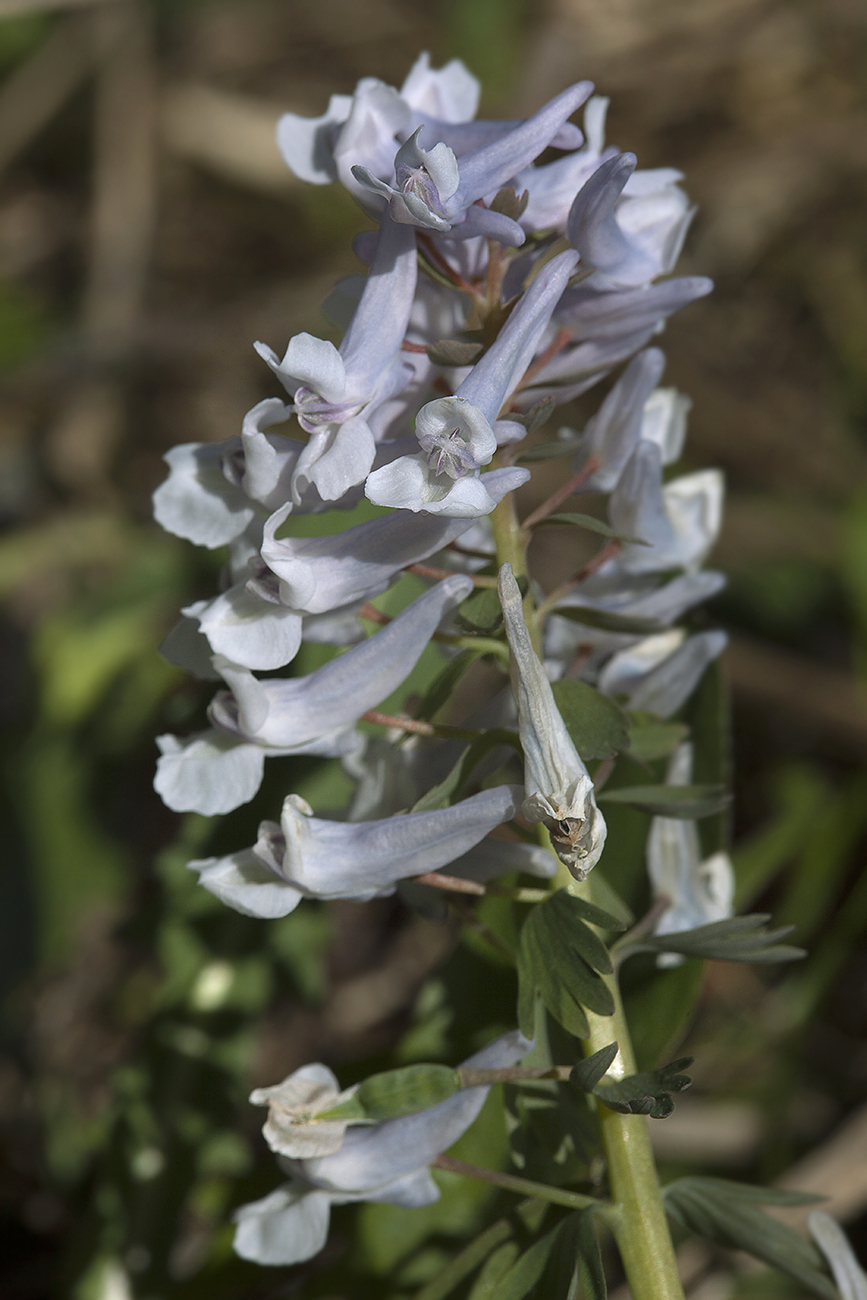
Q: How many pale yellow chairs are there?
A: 0